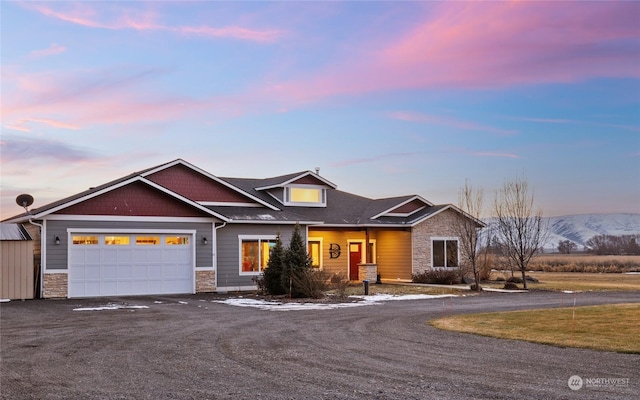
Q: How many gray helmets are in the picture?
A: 0